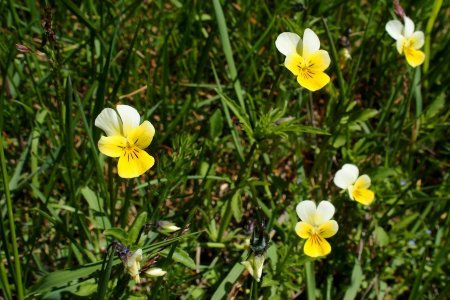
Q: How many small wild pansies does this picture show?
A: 5